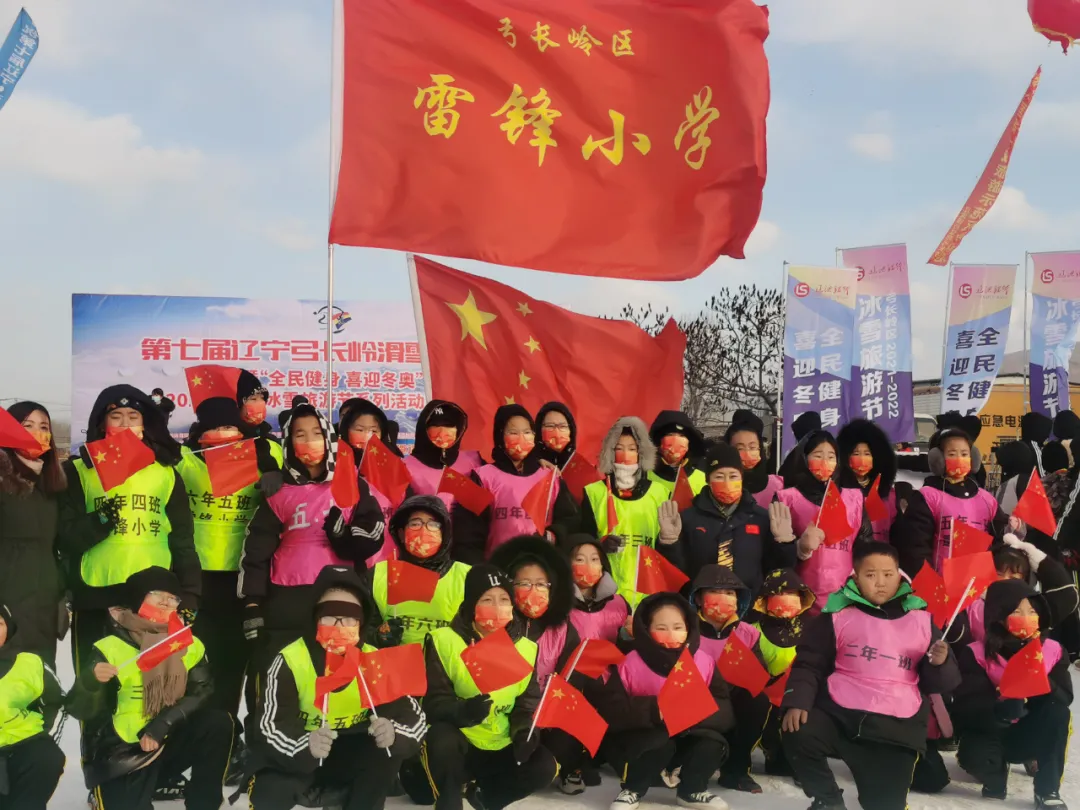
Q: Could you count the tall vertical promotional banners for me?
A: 4